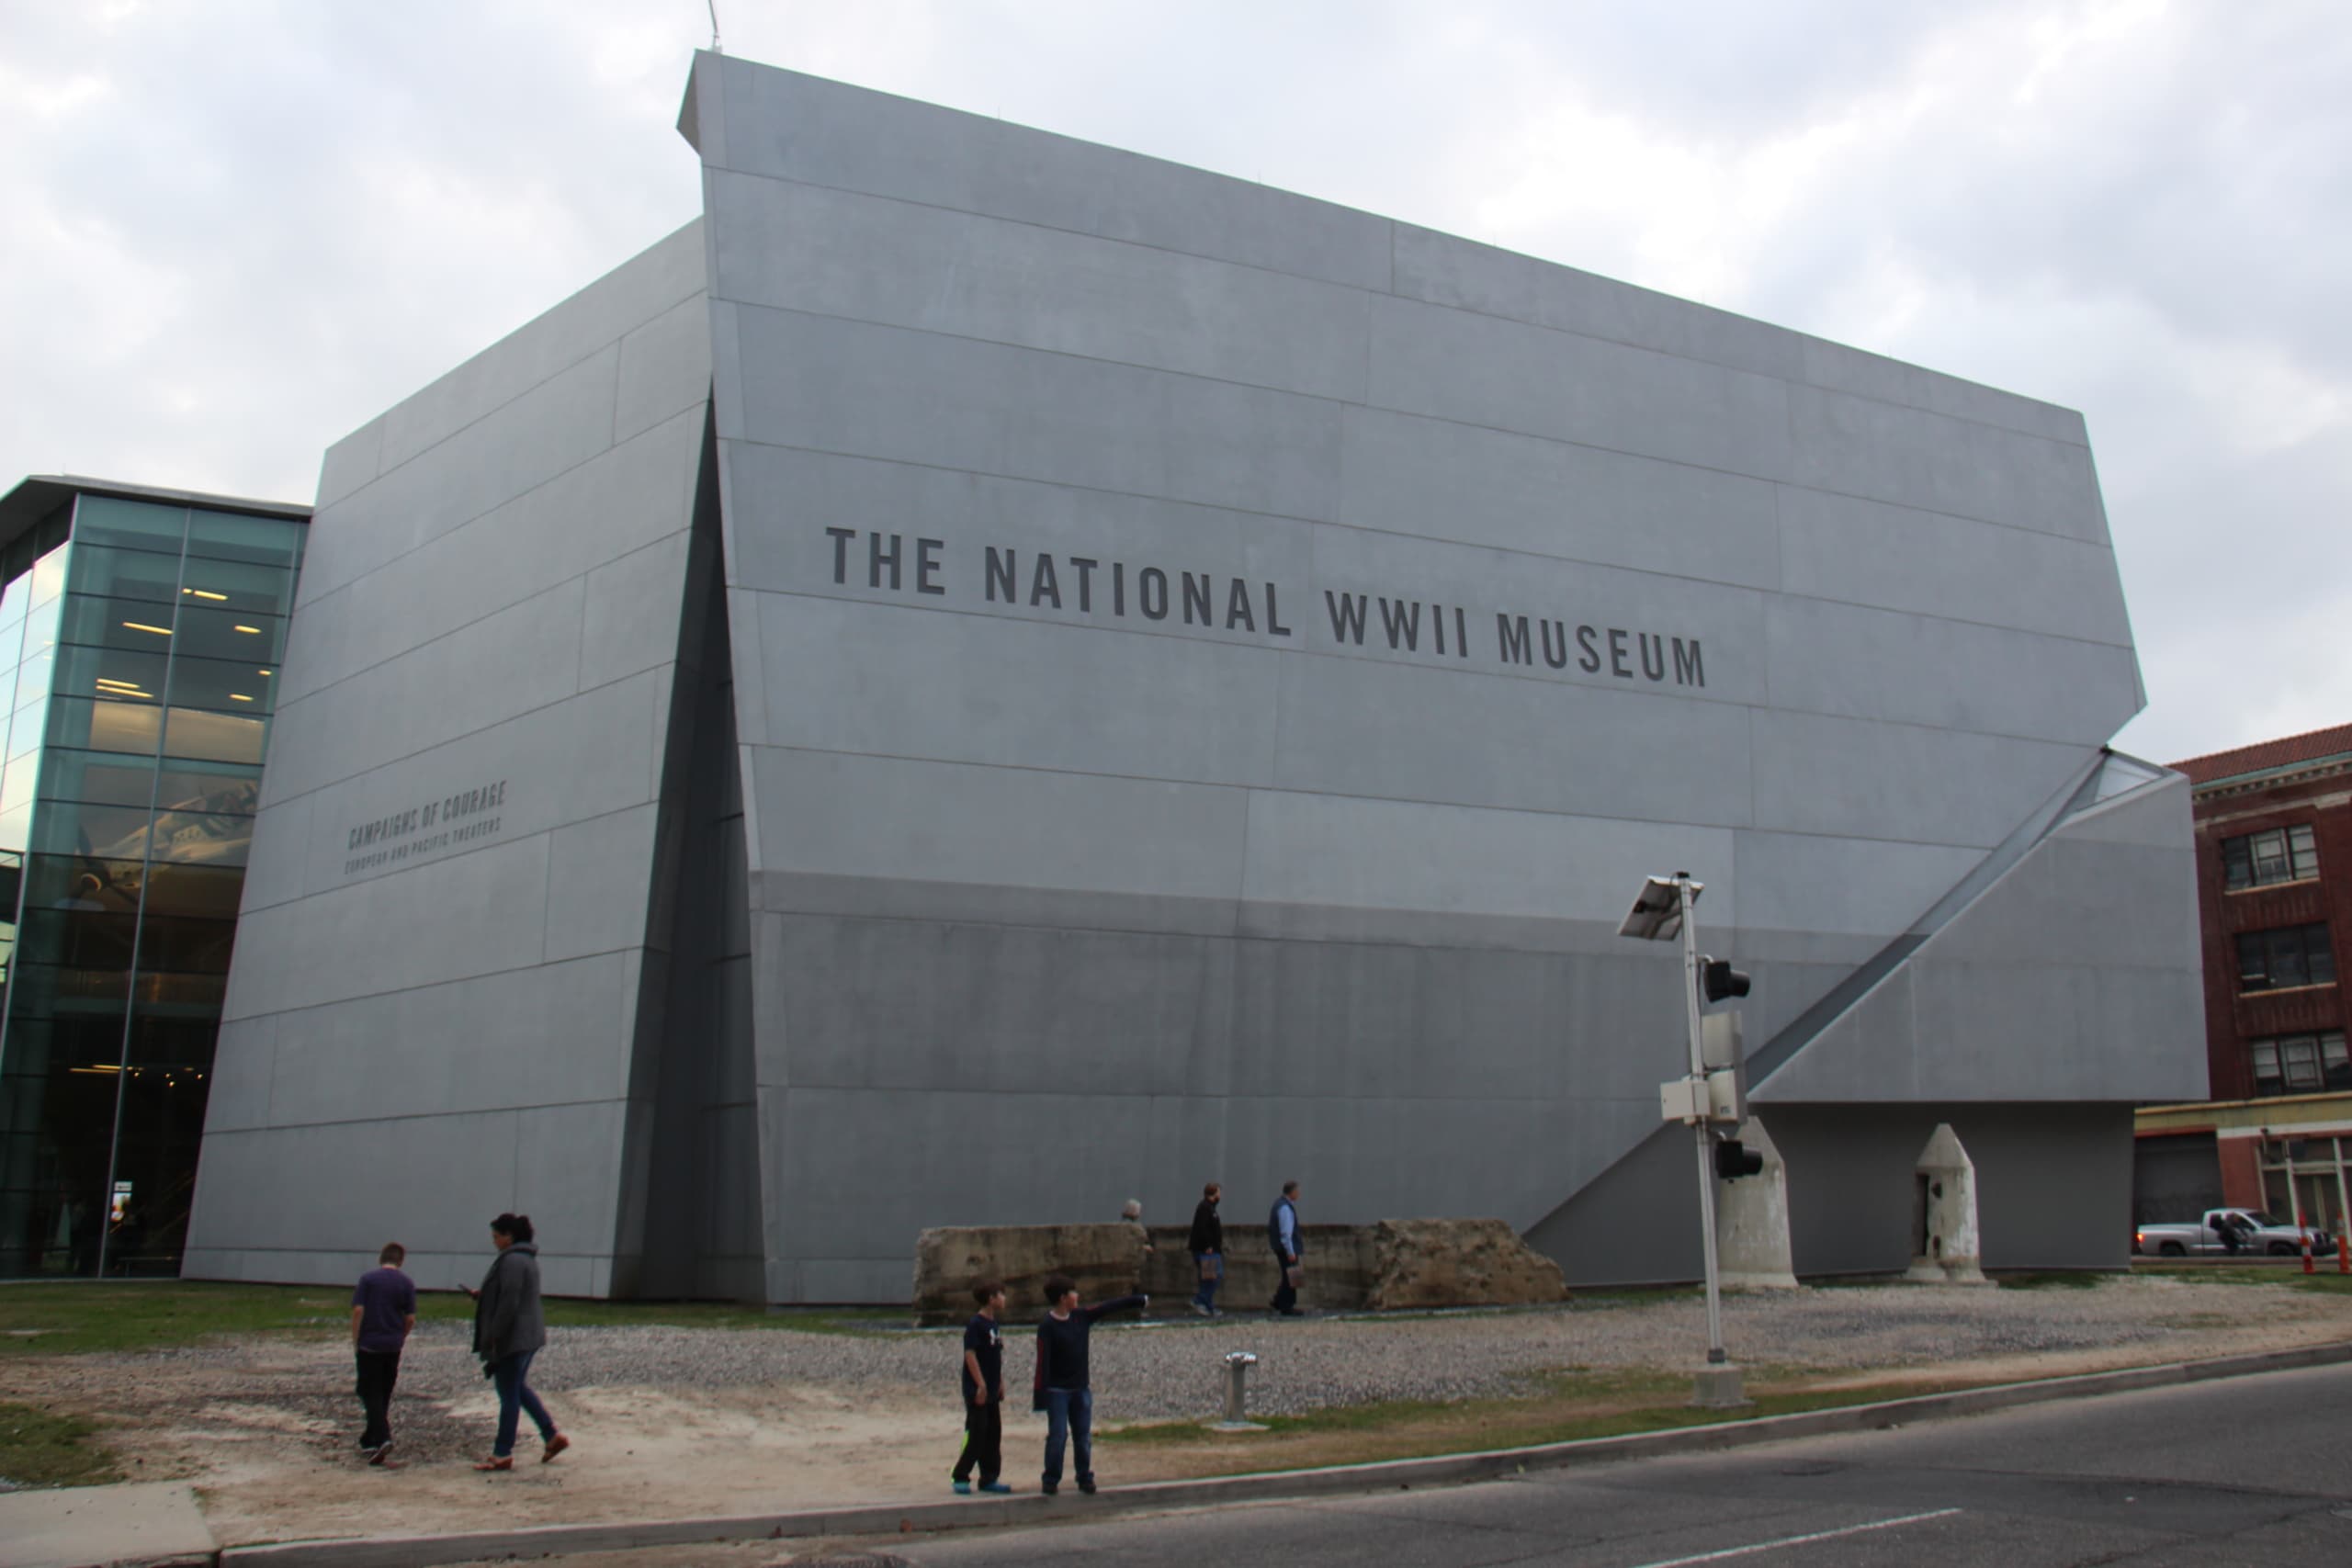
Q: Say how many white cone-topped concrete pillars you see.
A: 2